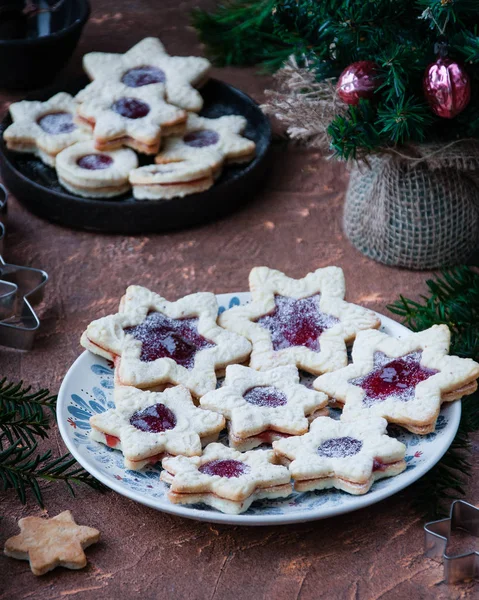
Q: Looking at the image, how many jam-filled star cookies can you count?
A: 11